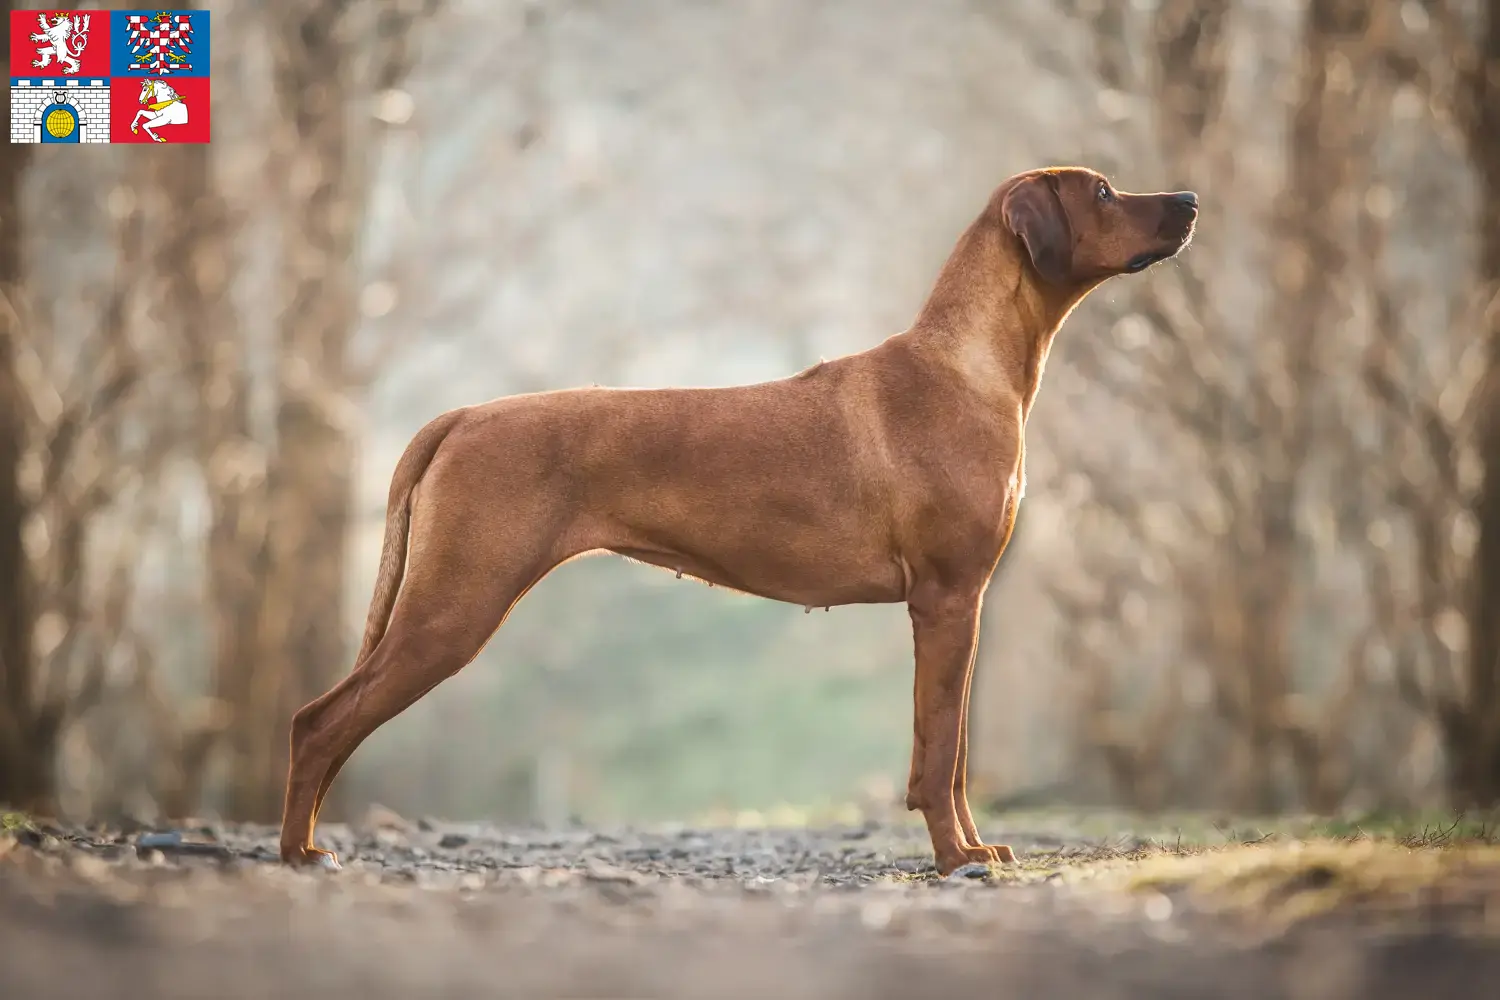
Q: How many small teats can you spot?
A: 4